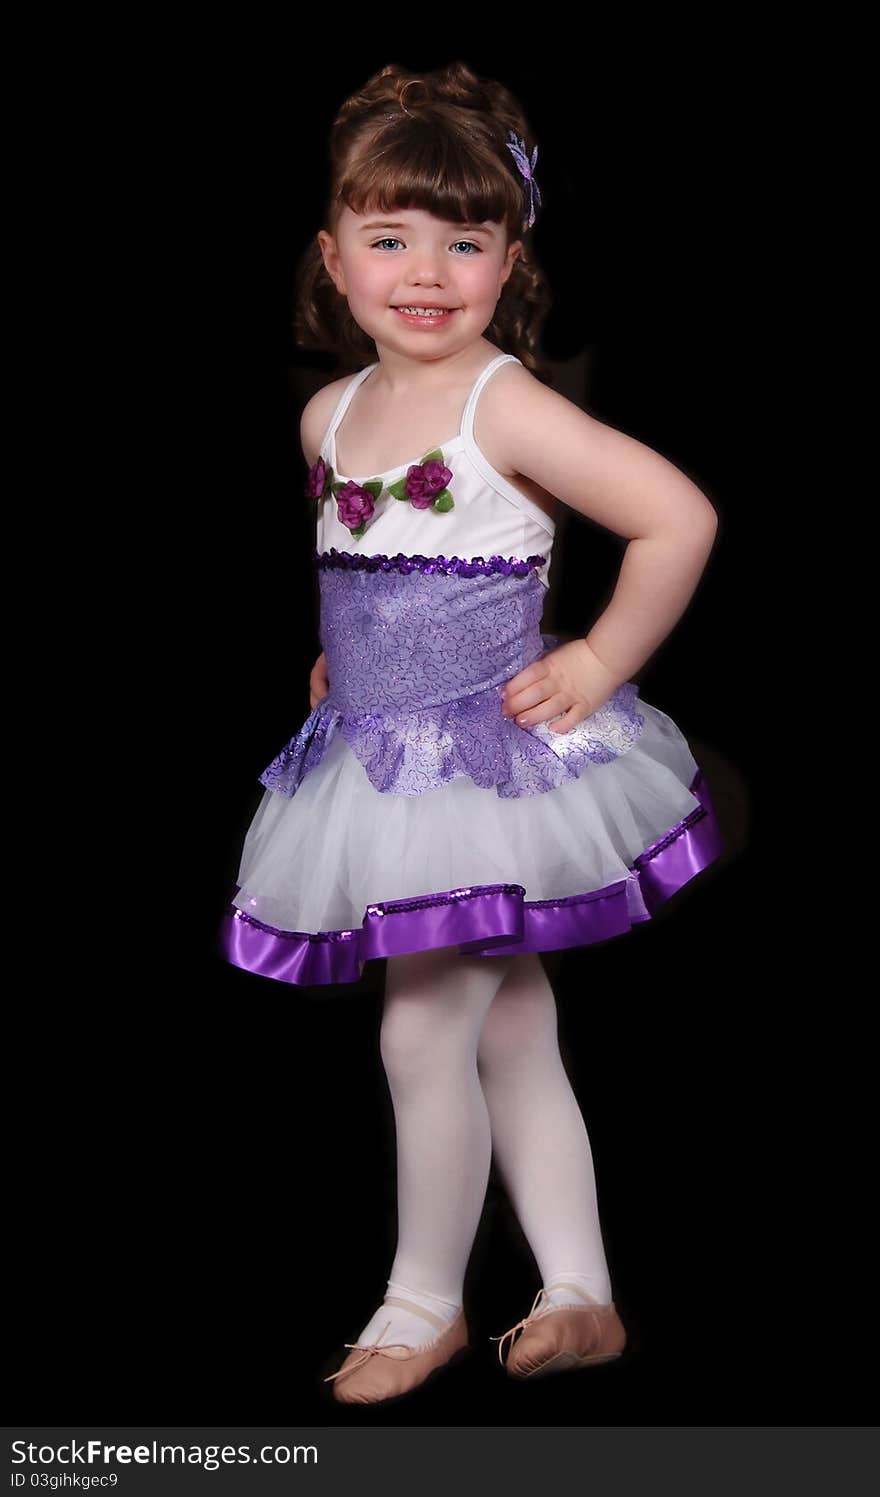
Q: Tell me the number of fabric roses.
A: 3